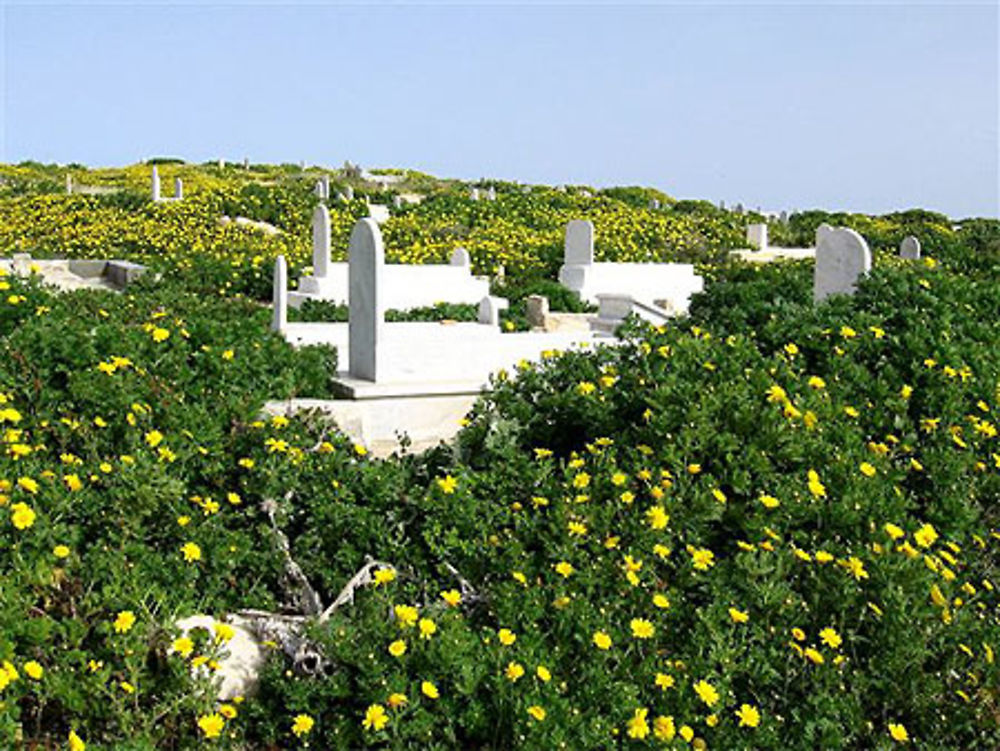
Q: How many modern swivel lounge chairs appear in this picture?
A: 0